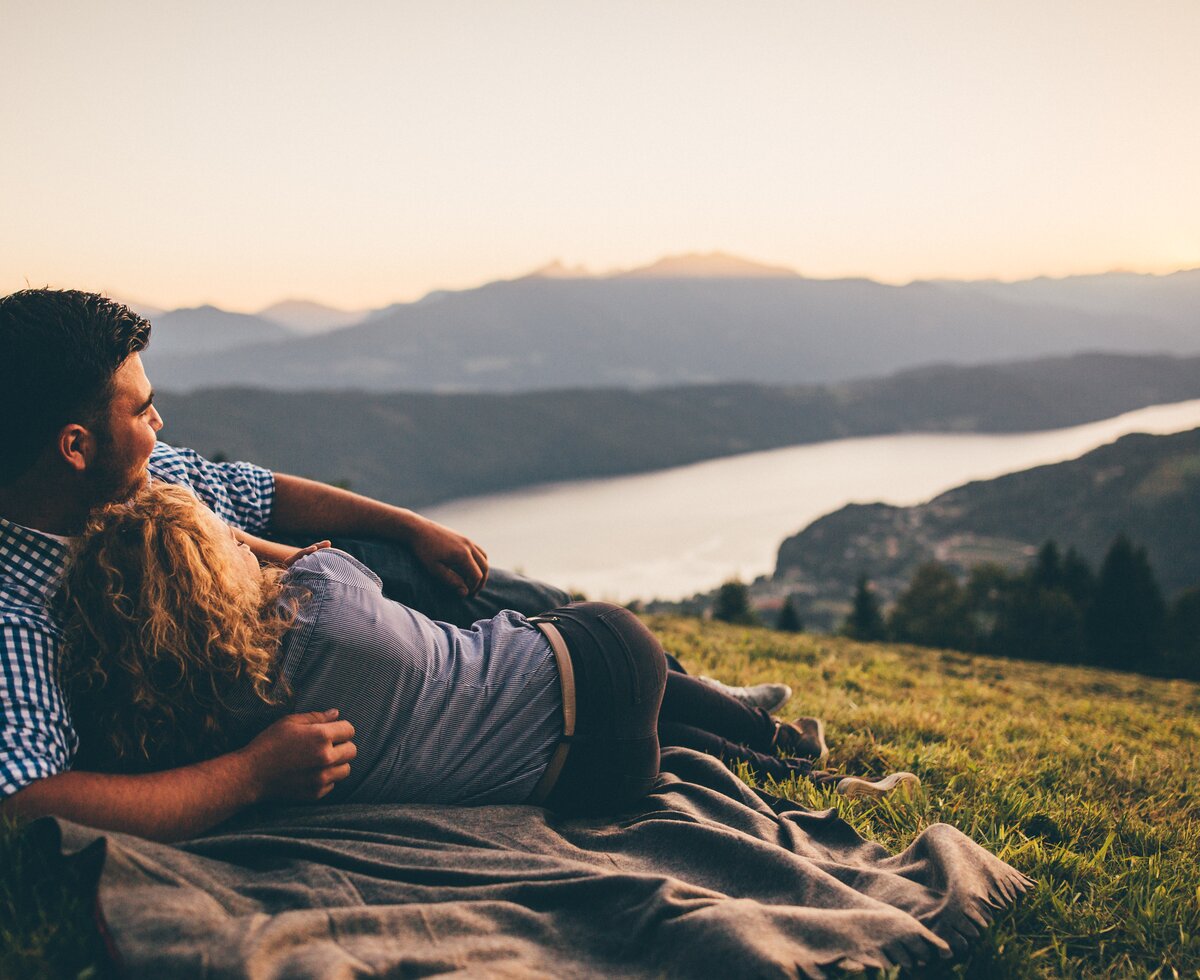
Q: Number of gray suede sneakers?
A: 1